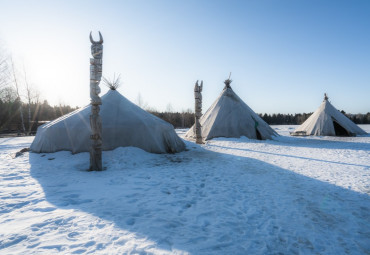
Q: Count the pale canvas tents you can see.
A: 3